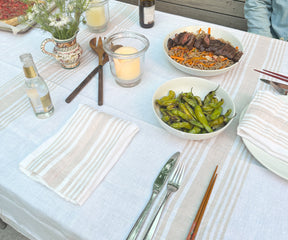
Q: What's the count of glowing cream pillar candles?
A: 2